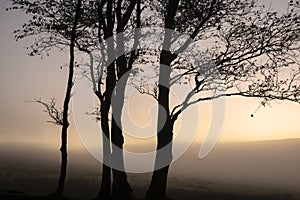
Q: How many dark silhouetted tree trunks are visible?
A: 4